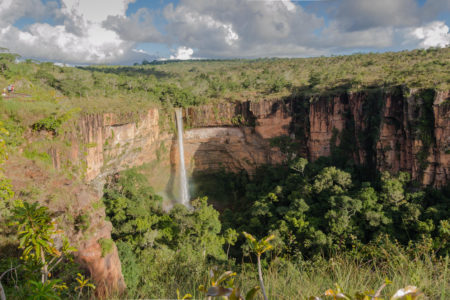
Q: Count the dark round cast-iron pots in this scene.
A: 0